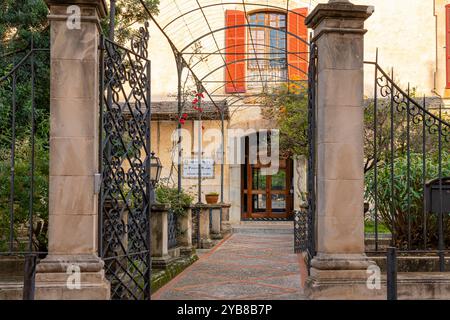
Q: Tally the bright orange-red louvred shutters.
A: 3